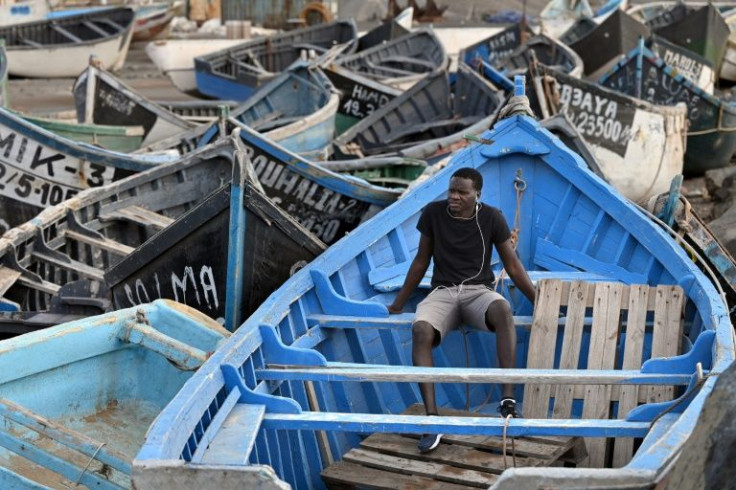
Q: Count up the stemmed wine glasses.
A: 0